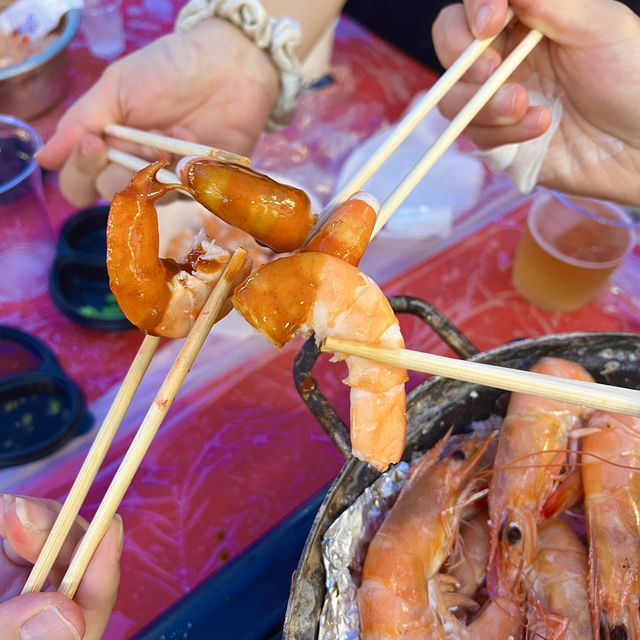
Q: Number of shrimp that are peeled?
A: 4